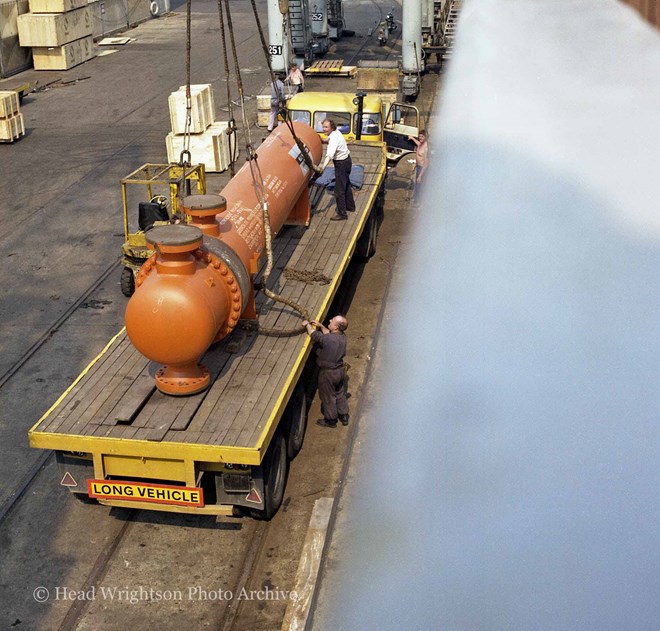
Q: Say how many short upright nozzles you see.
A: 2